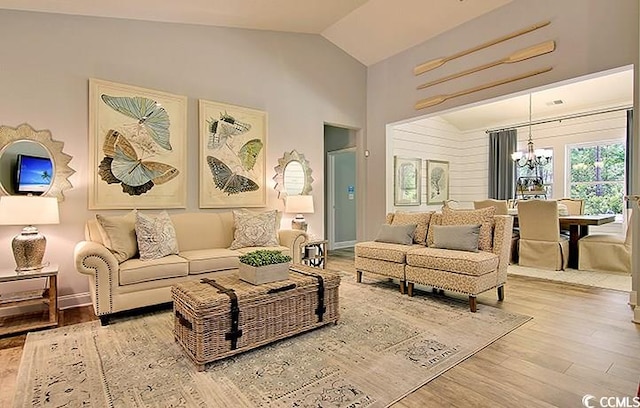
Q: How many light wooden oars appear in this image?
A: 3